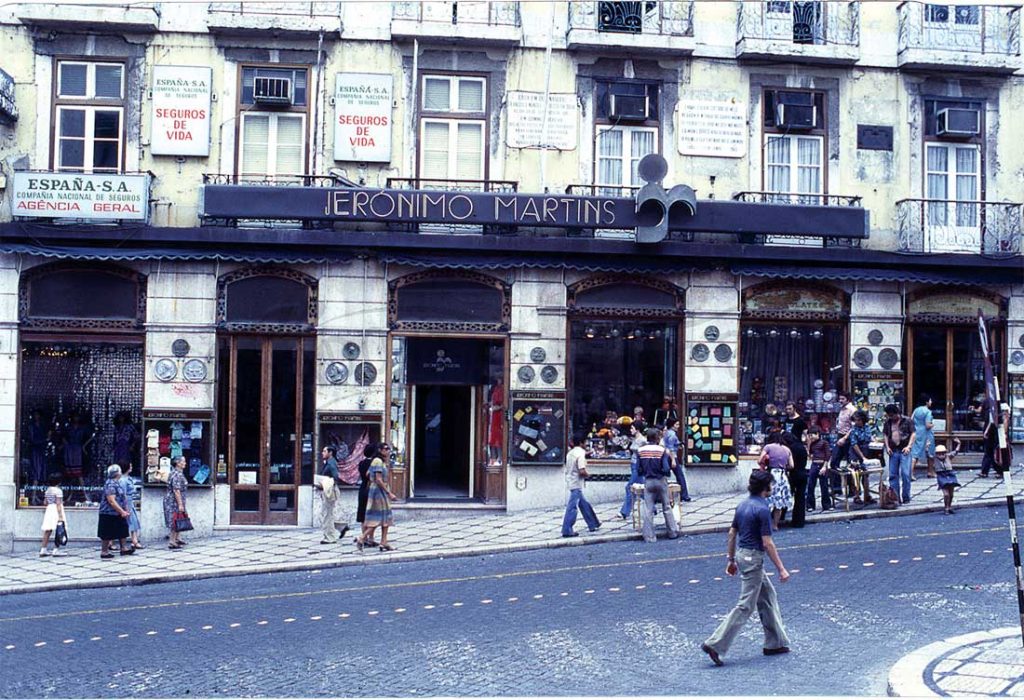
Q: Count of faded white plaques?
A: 2